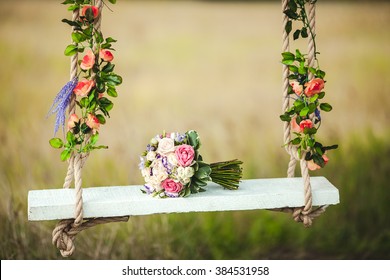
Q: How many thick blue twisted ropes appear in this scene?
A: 0